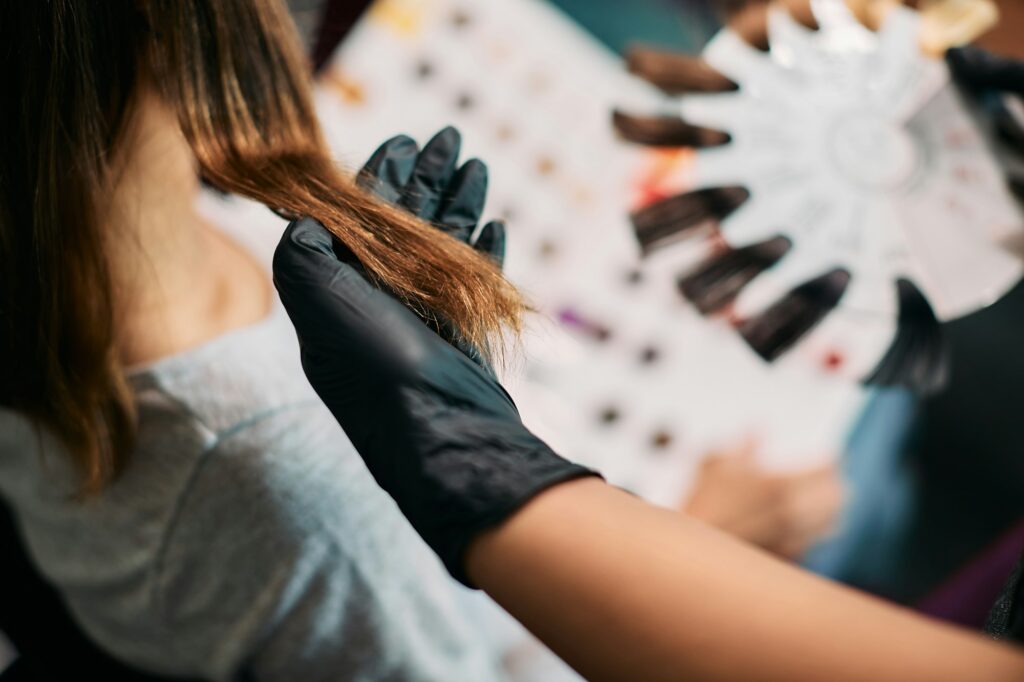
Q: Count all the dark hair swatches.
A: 6